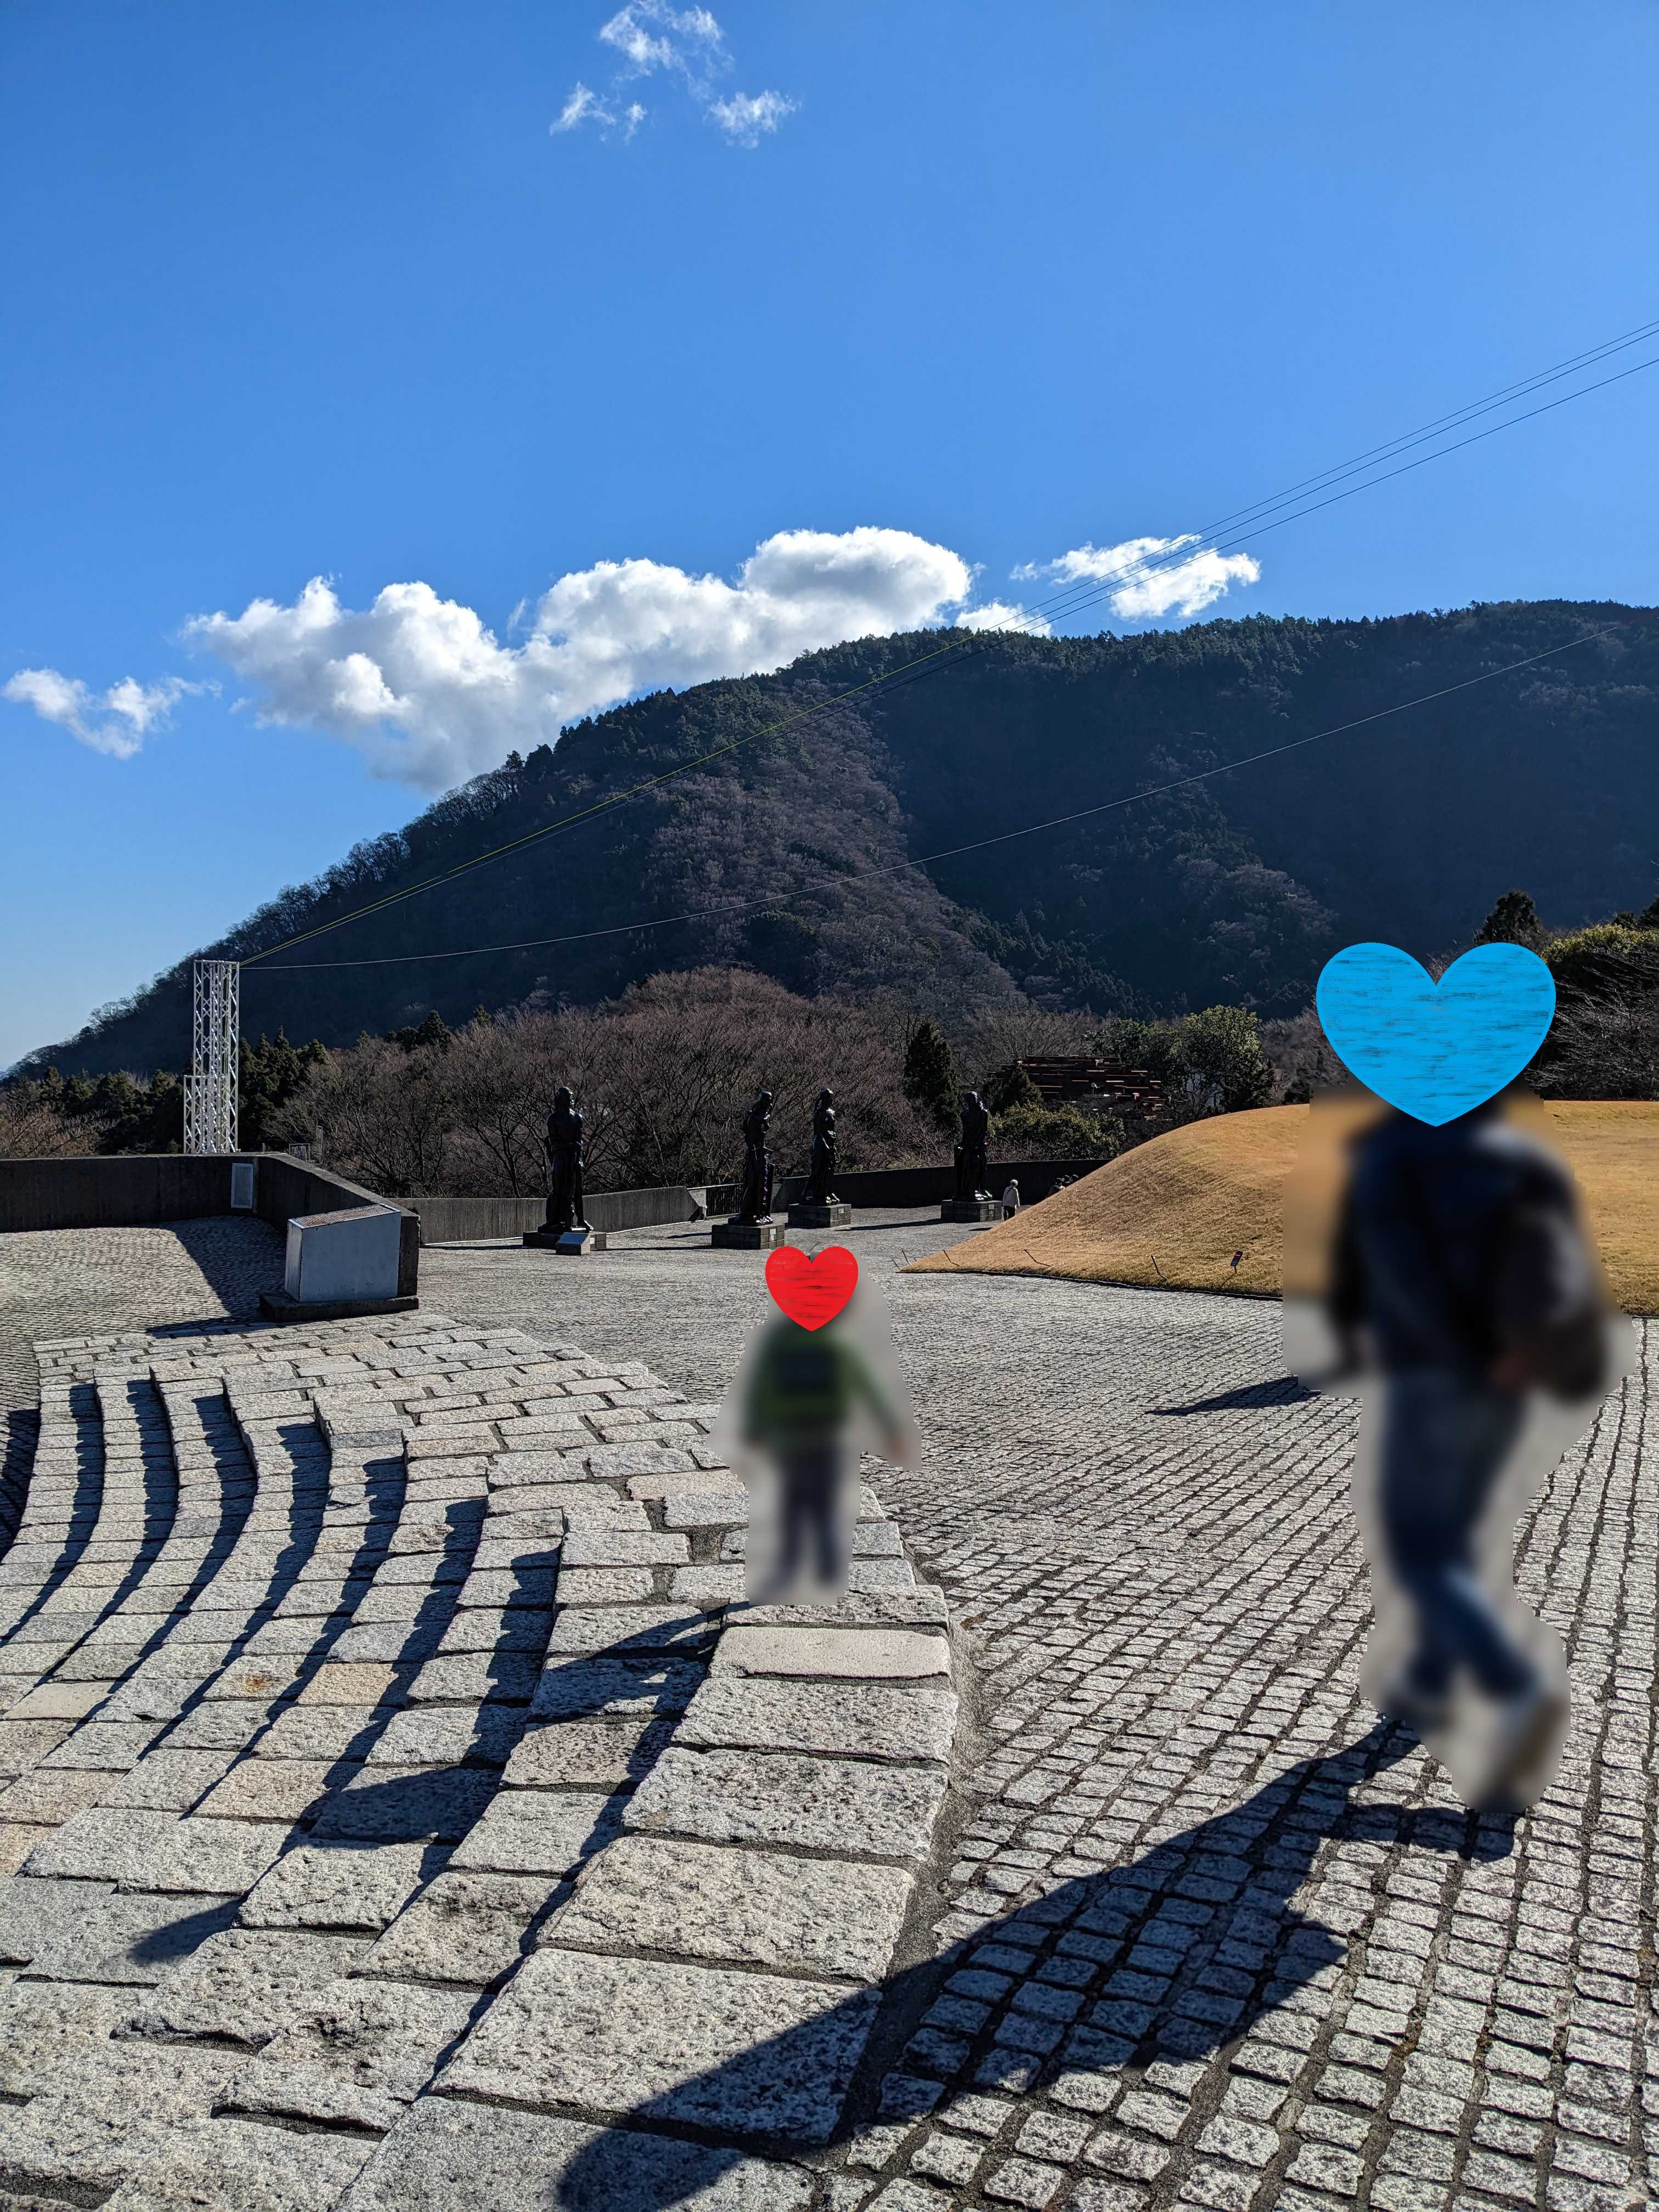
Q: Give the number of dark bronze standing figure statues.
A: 4